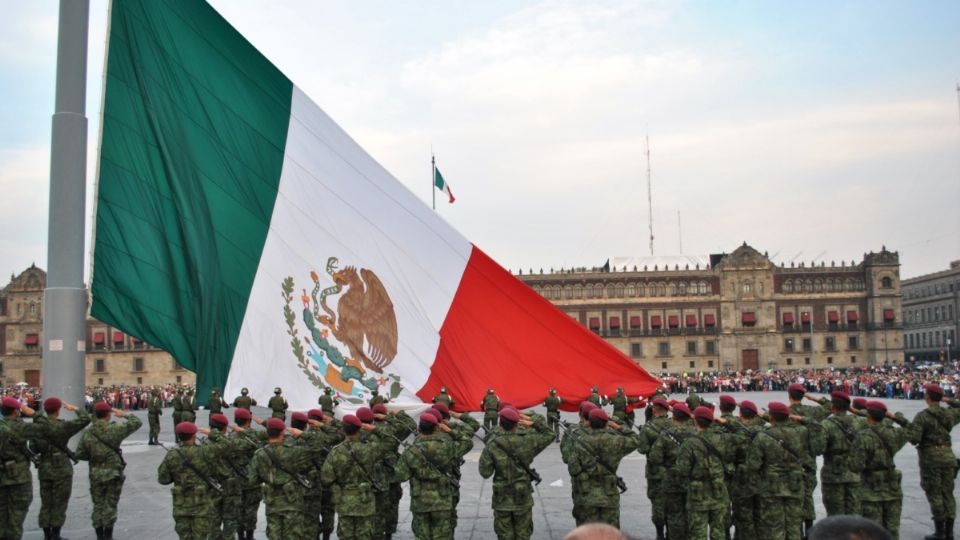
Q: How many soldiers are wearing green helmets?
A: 15